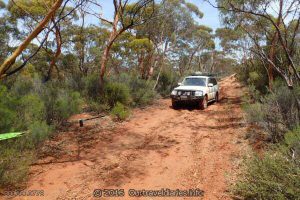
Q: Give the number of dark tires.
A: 3